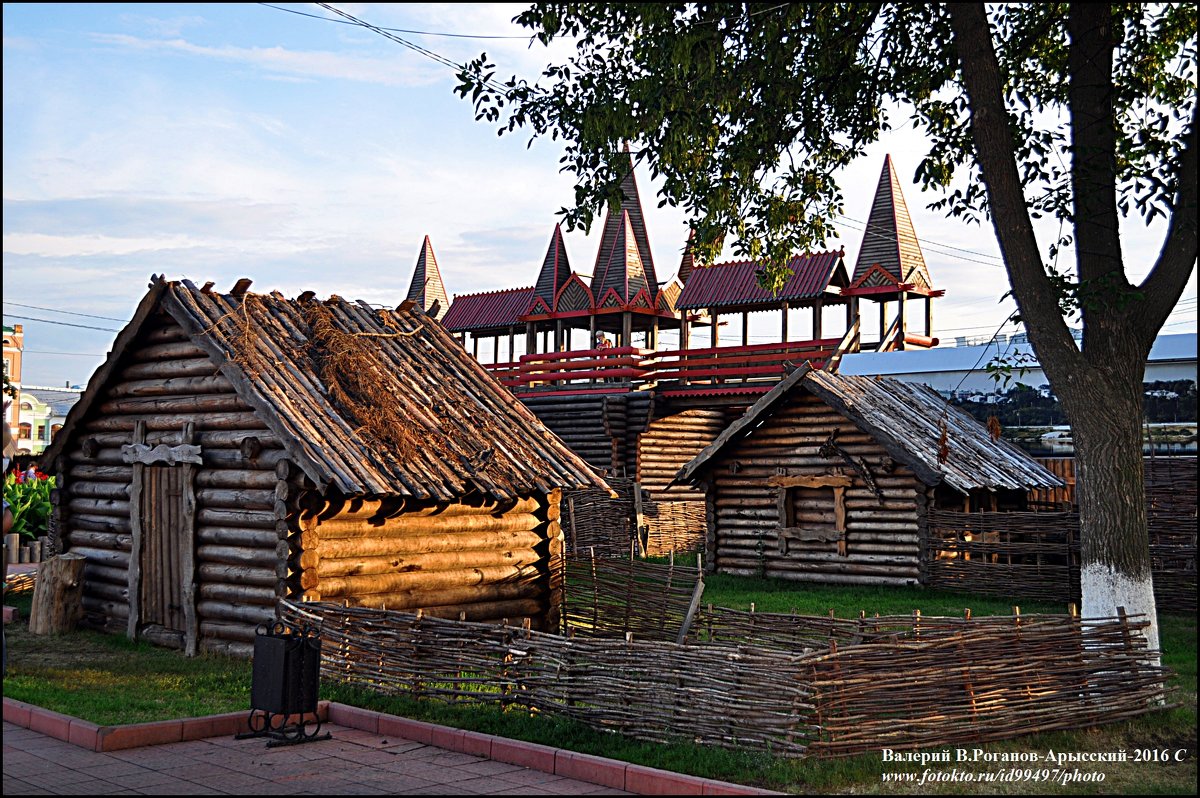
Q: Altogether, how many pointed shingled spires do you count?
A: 6